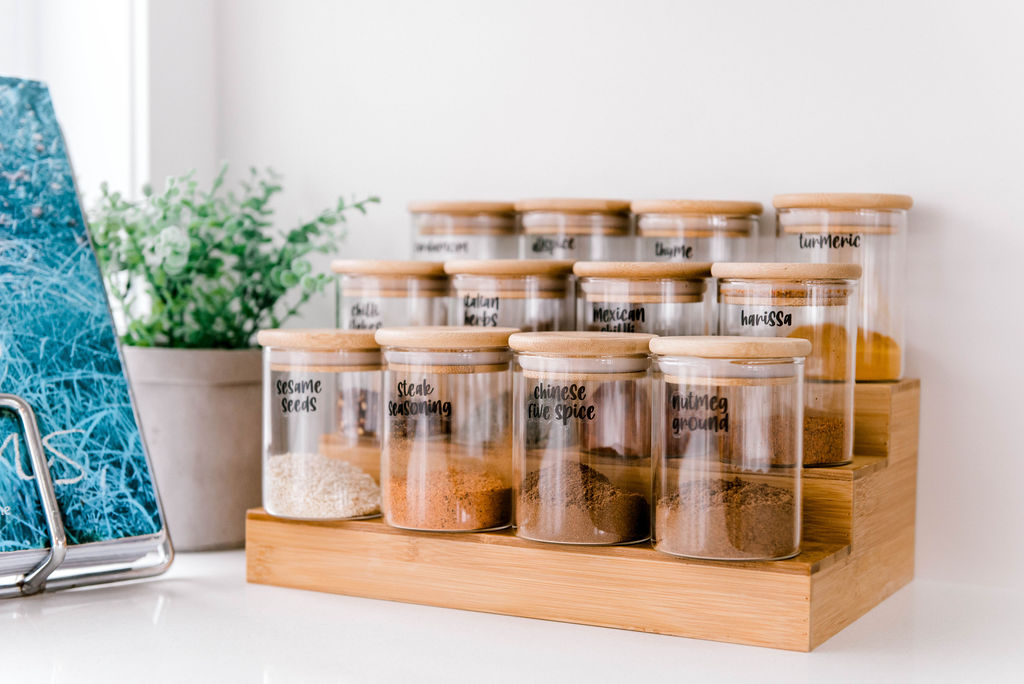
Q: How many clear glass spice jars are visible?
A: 12